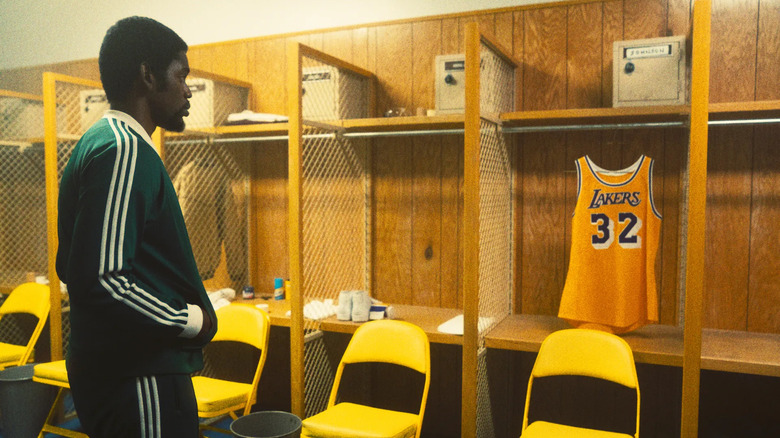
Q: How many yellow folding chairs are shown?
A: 5